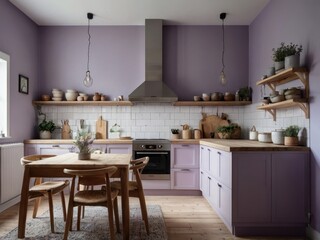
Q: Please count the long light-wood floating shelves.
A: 2